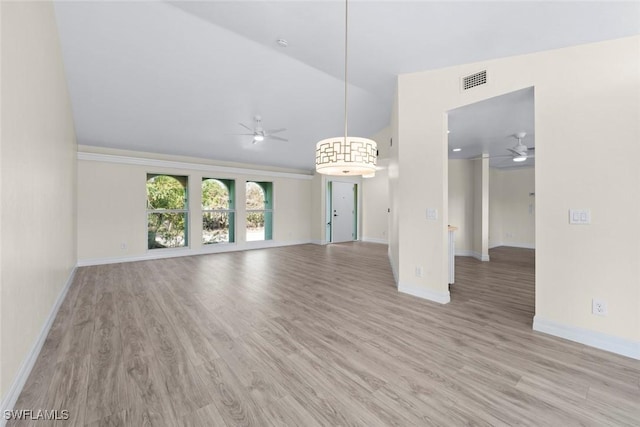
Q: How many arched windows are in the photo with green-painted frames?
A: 3